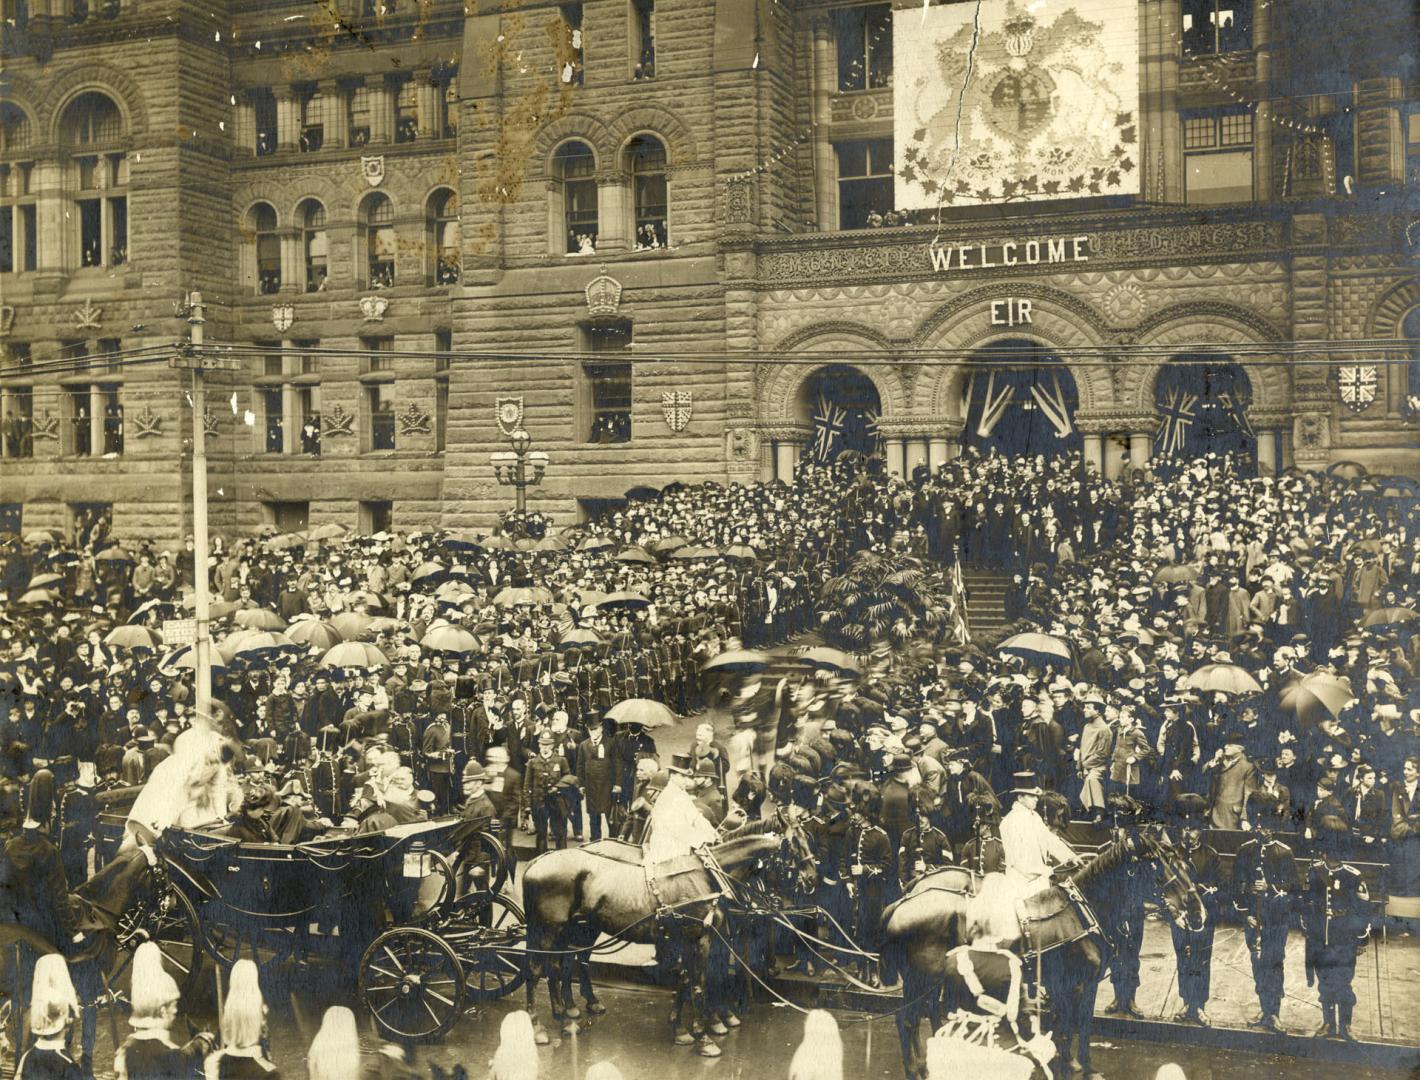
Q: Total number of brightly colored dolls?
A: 0